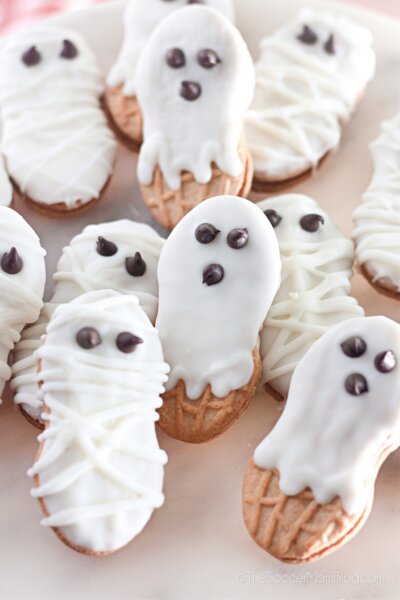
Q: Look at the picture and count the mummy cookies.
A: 7